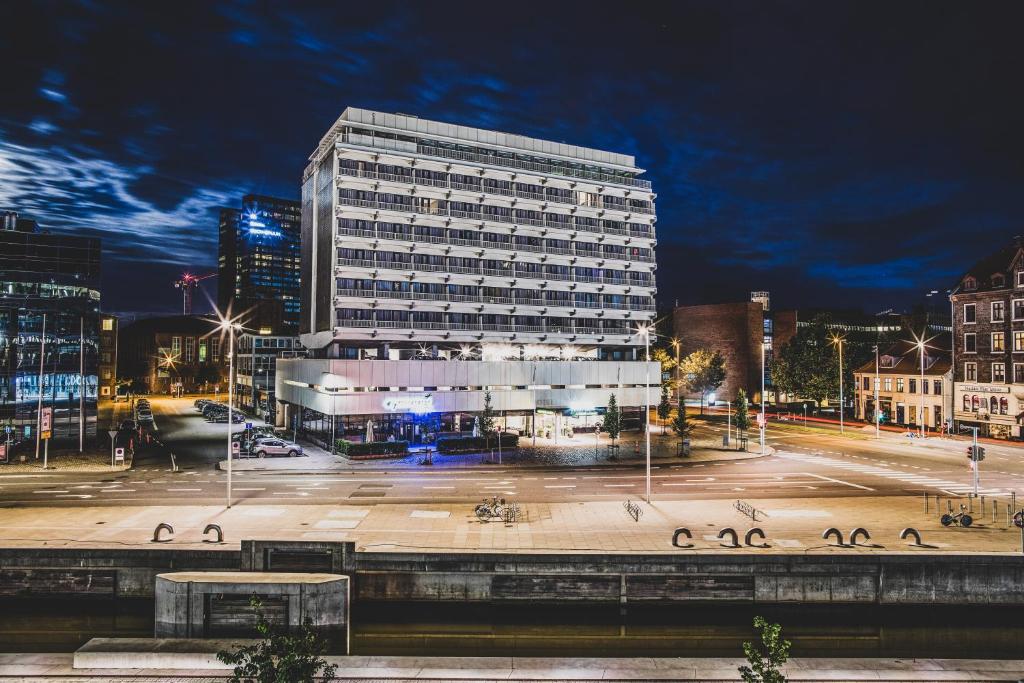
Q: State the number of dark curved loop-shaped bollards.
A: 8